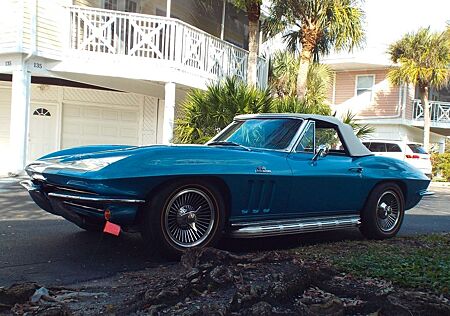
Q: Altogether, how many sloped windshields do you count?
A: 1